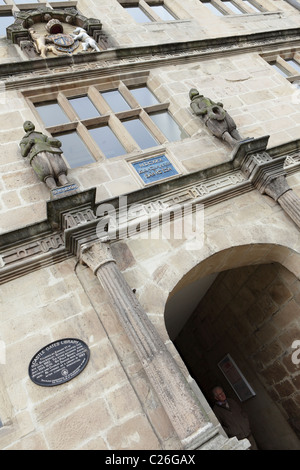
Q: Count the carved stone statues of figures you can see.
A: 2